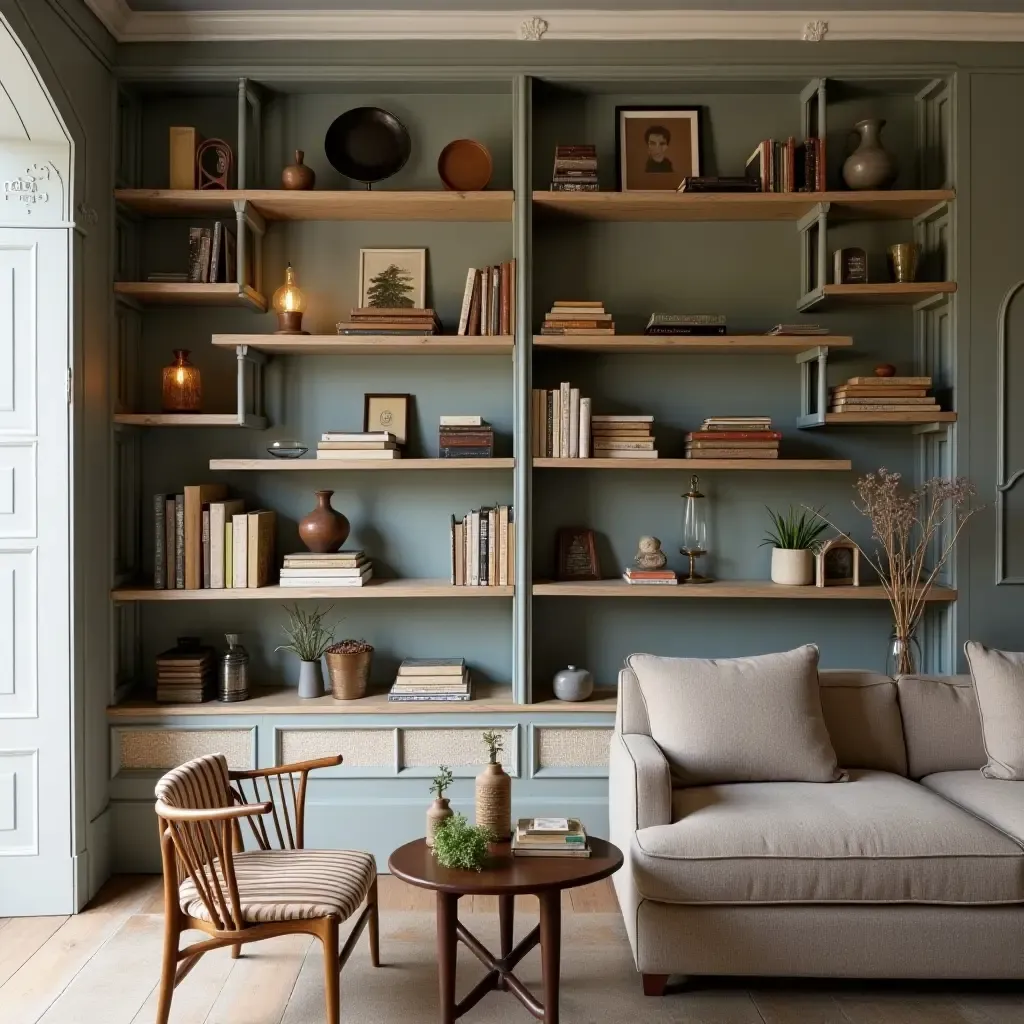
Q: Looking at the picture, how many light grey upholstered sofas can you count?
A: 1